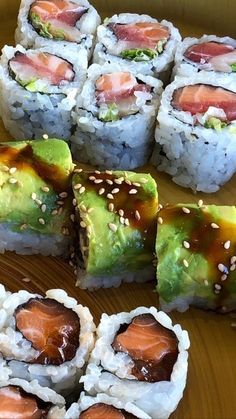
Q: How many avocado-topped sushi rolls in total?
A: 3